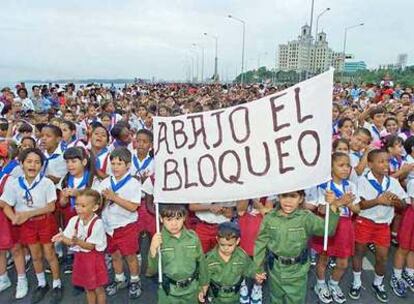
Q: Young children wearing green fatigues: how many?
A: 3